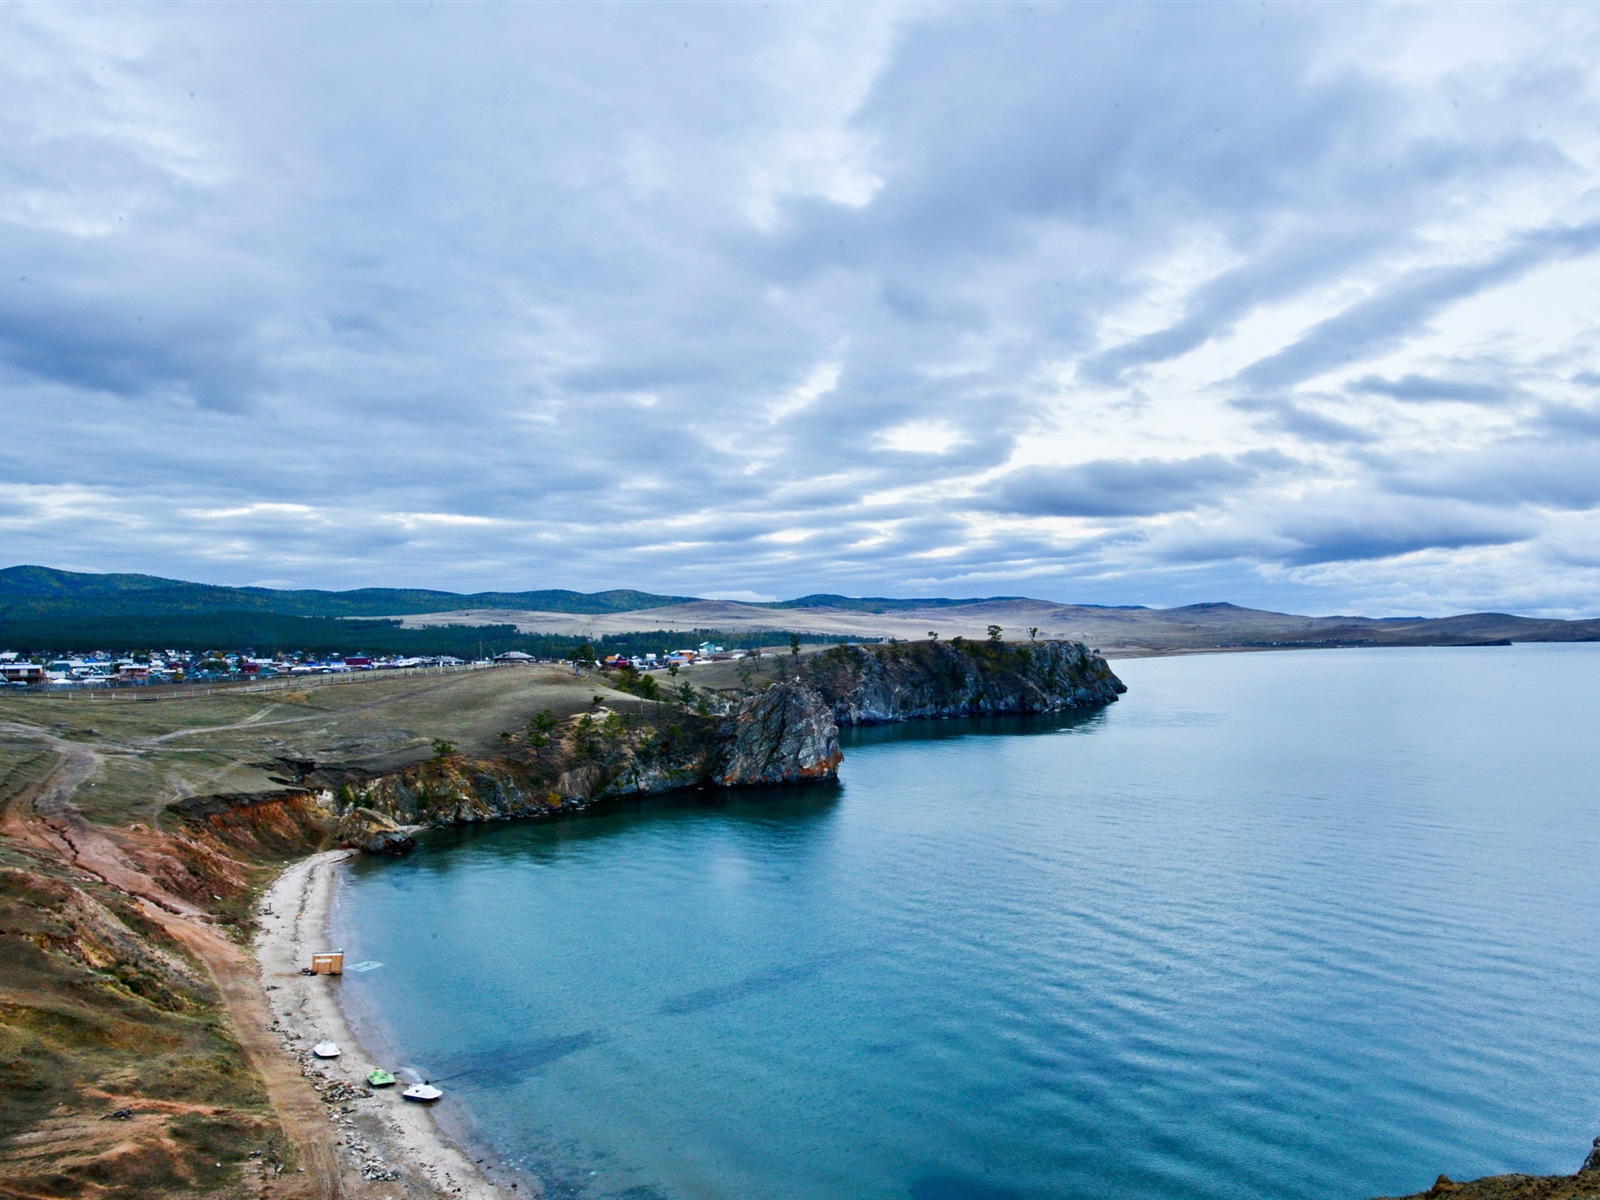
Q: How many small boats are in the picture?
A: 3